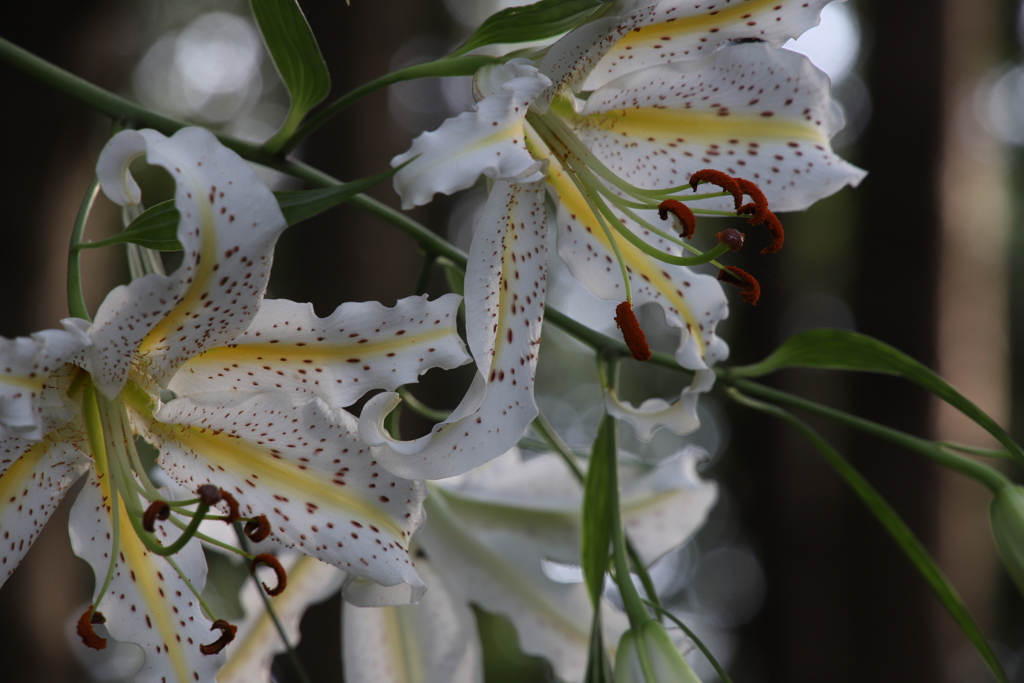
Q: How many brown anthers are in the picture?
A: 12